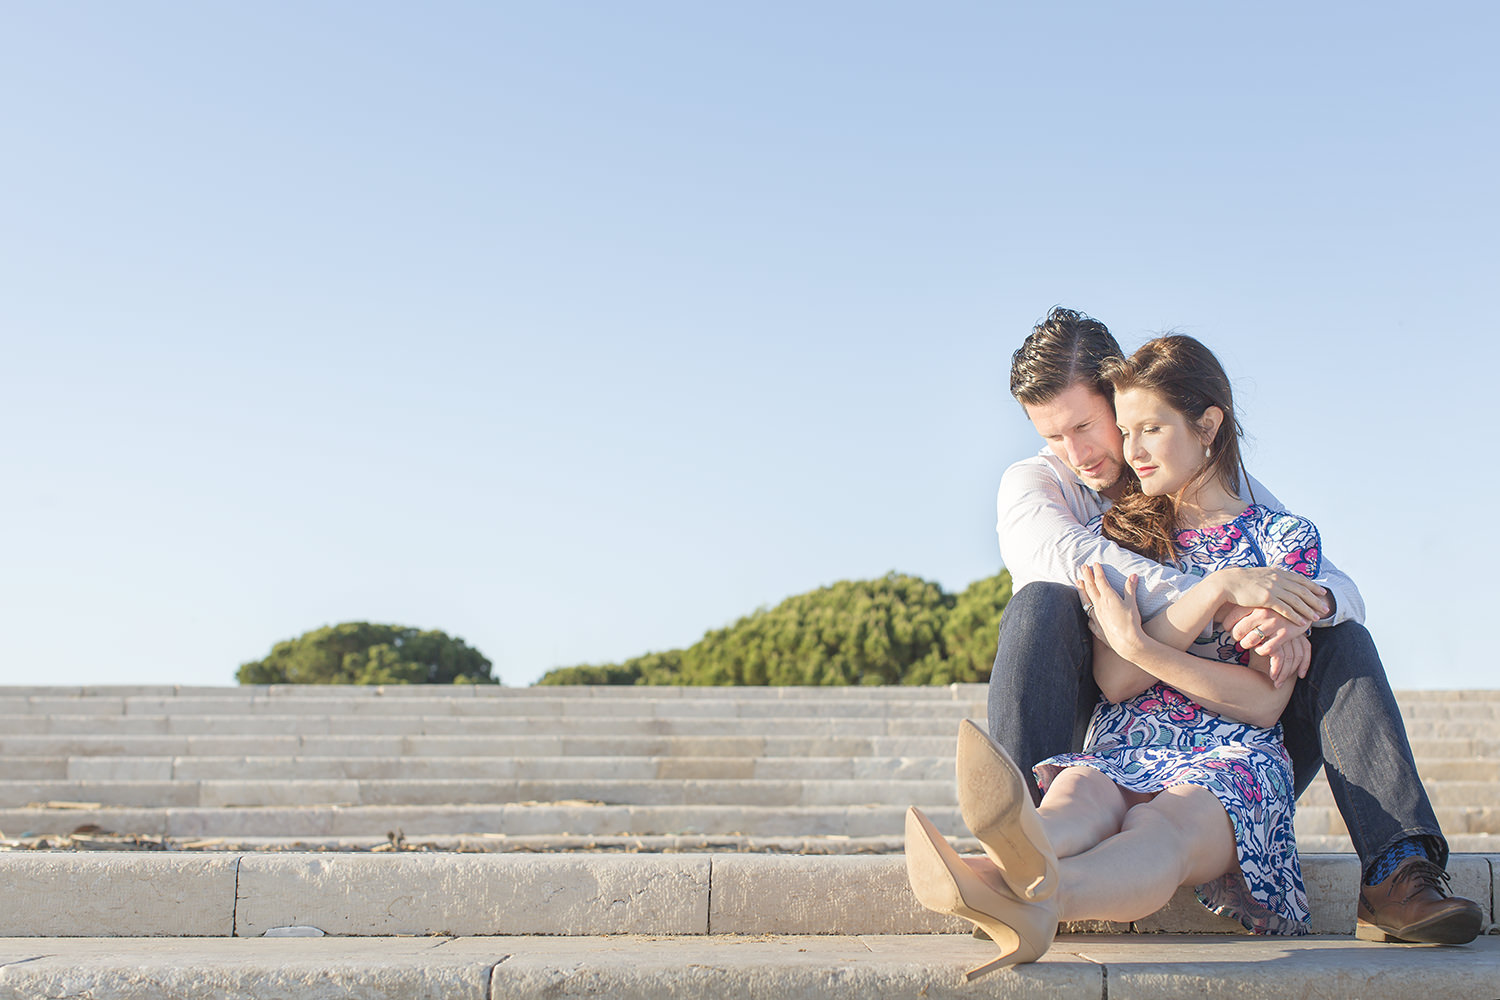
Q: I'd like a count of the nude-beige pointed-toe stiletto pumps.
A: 2